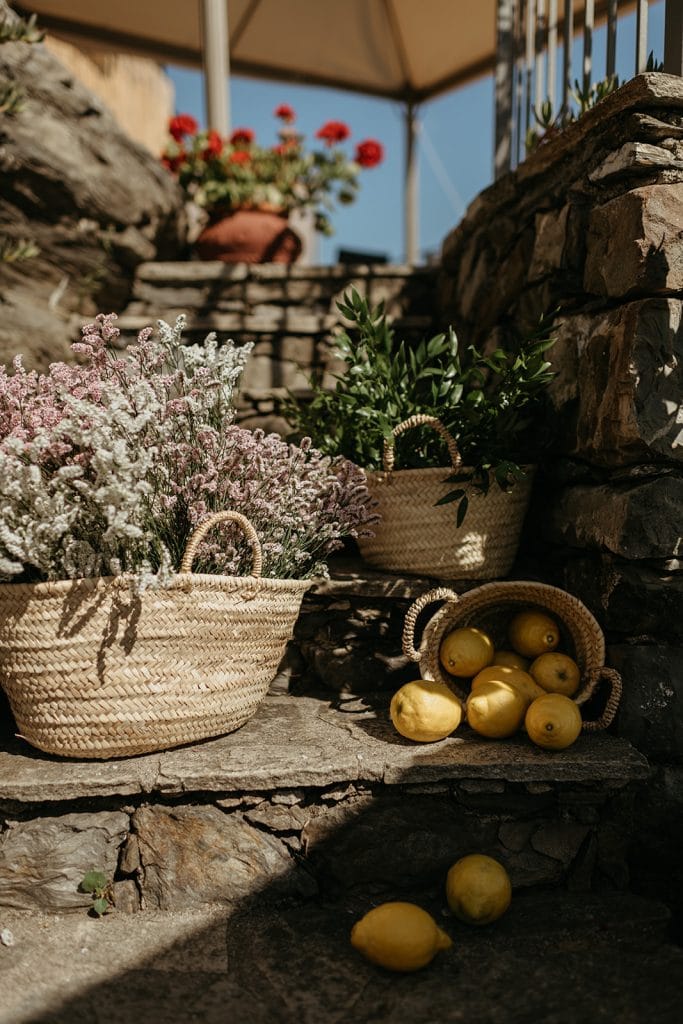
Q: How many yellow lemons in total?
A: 10